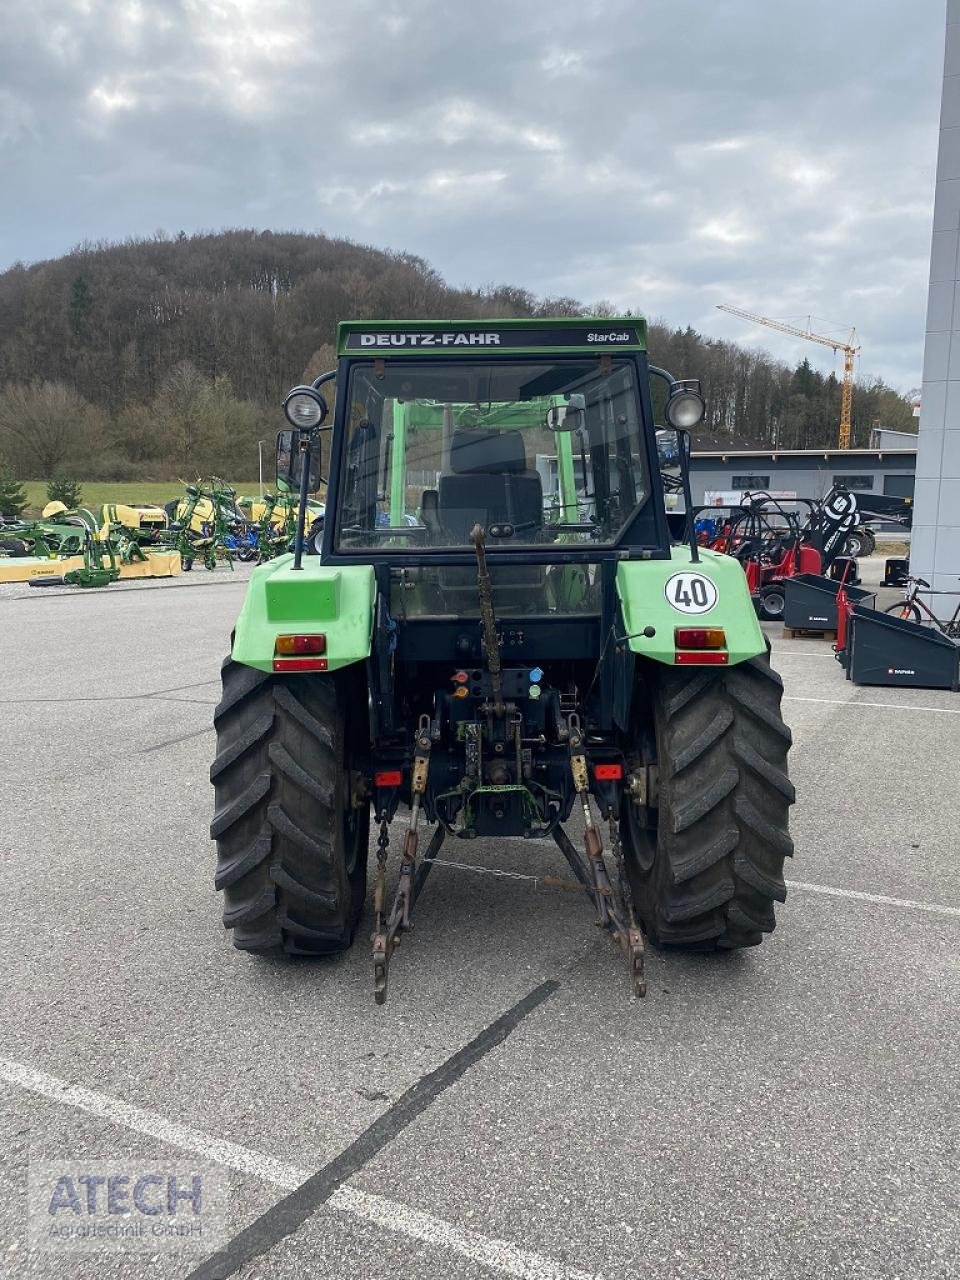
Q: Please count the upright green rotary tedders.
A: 2